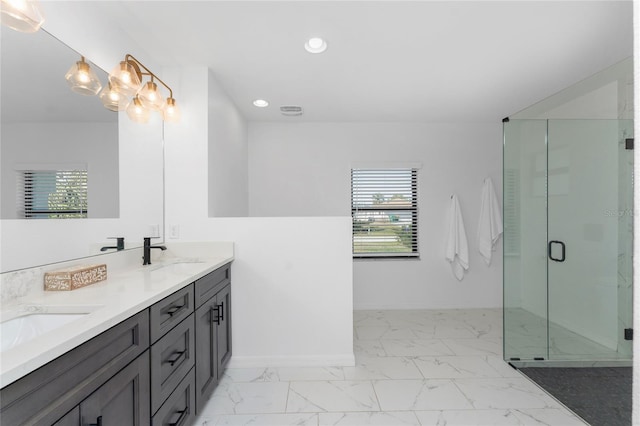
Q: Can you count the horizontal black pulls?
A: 3